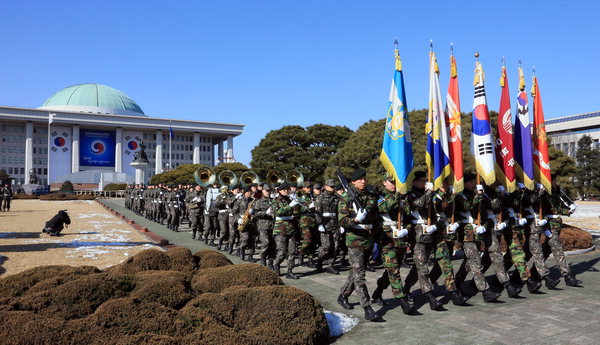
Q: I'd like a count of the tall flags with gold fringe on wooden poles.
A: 7